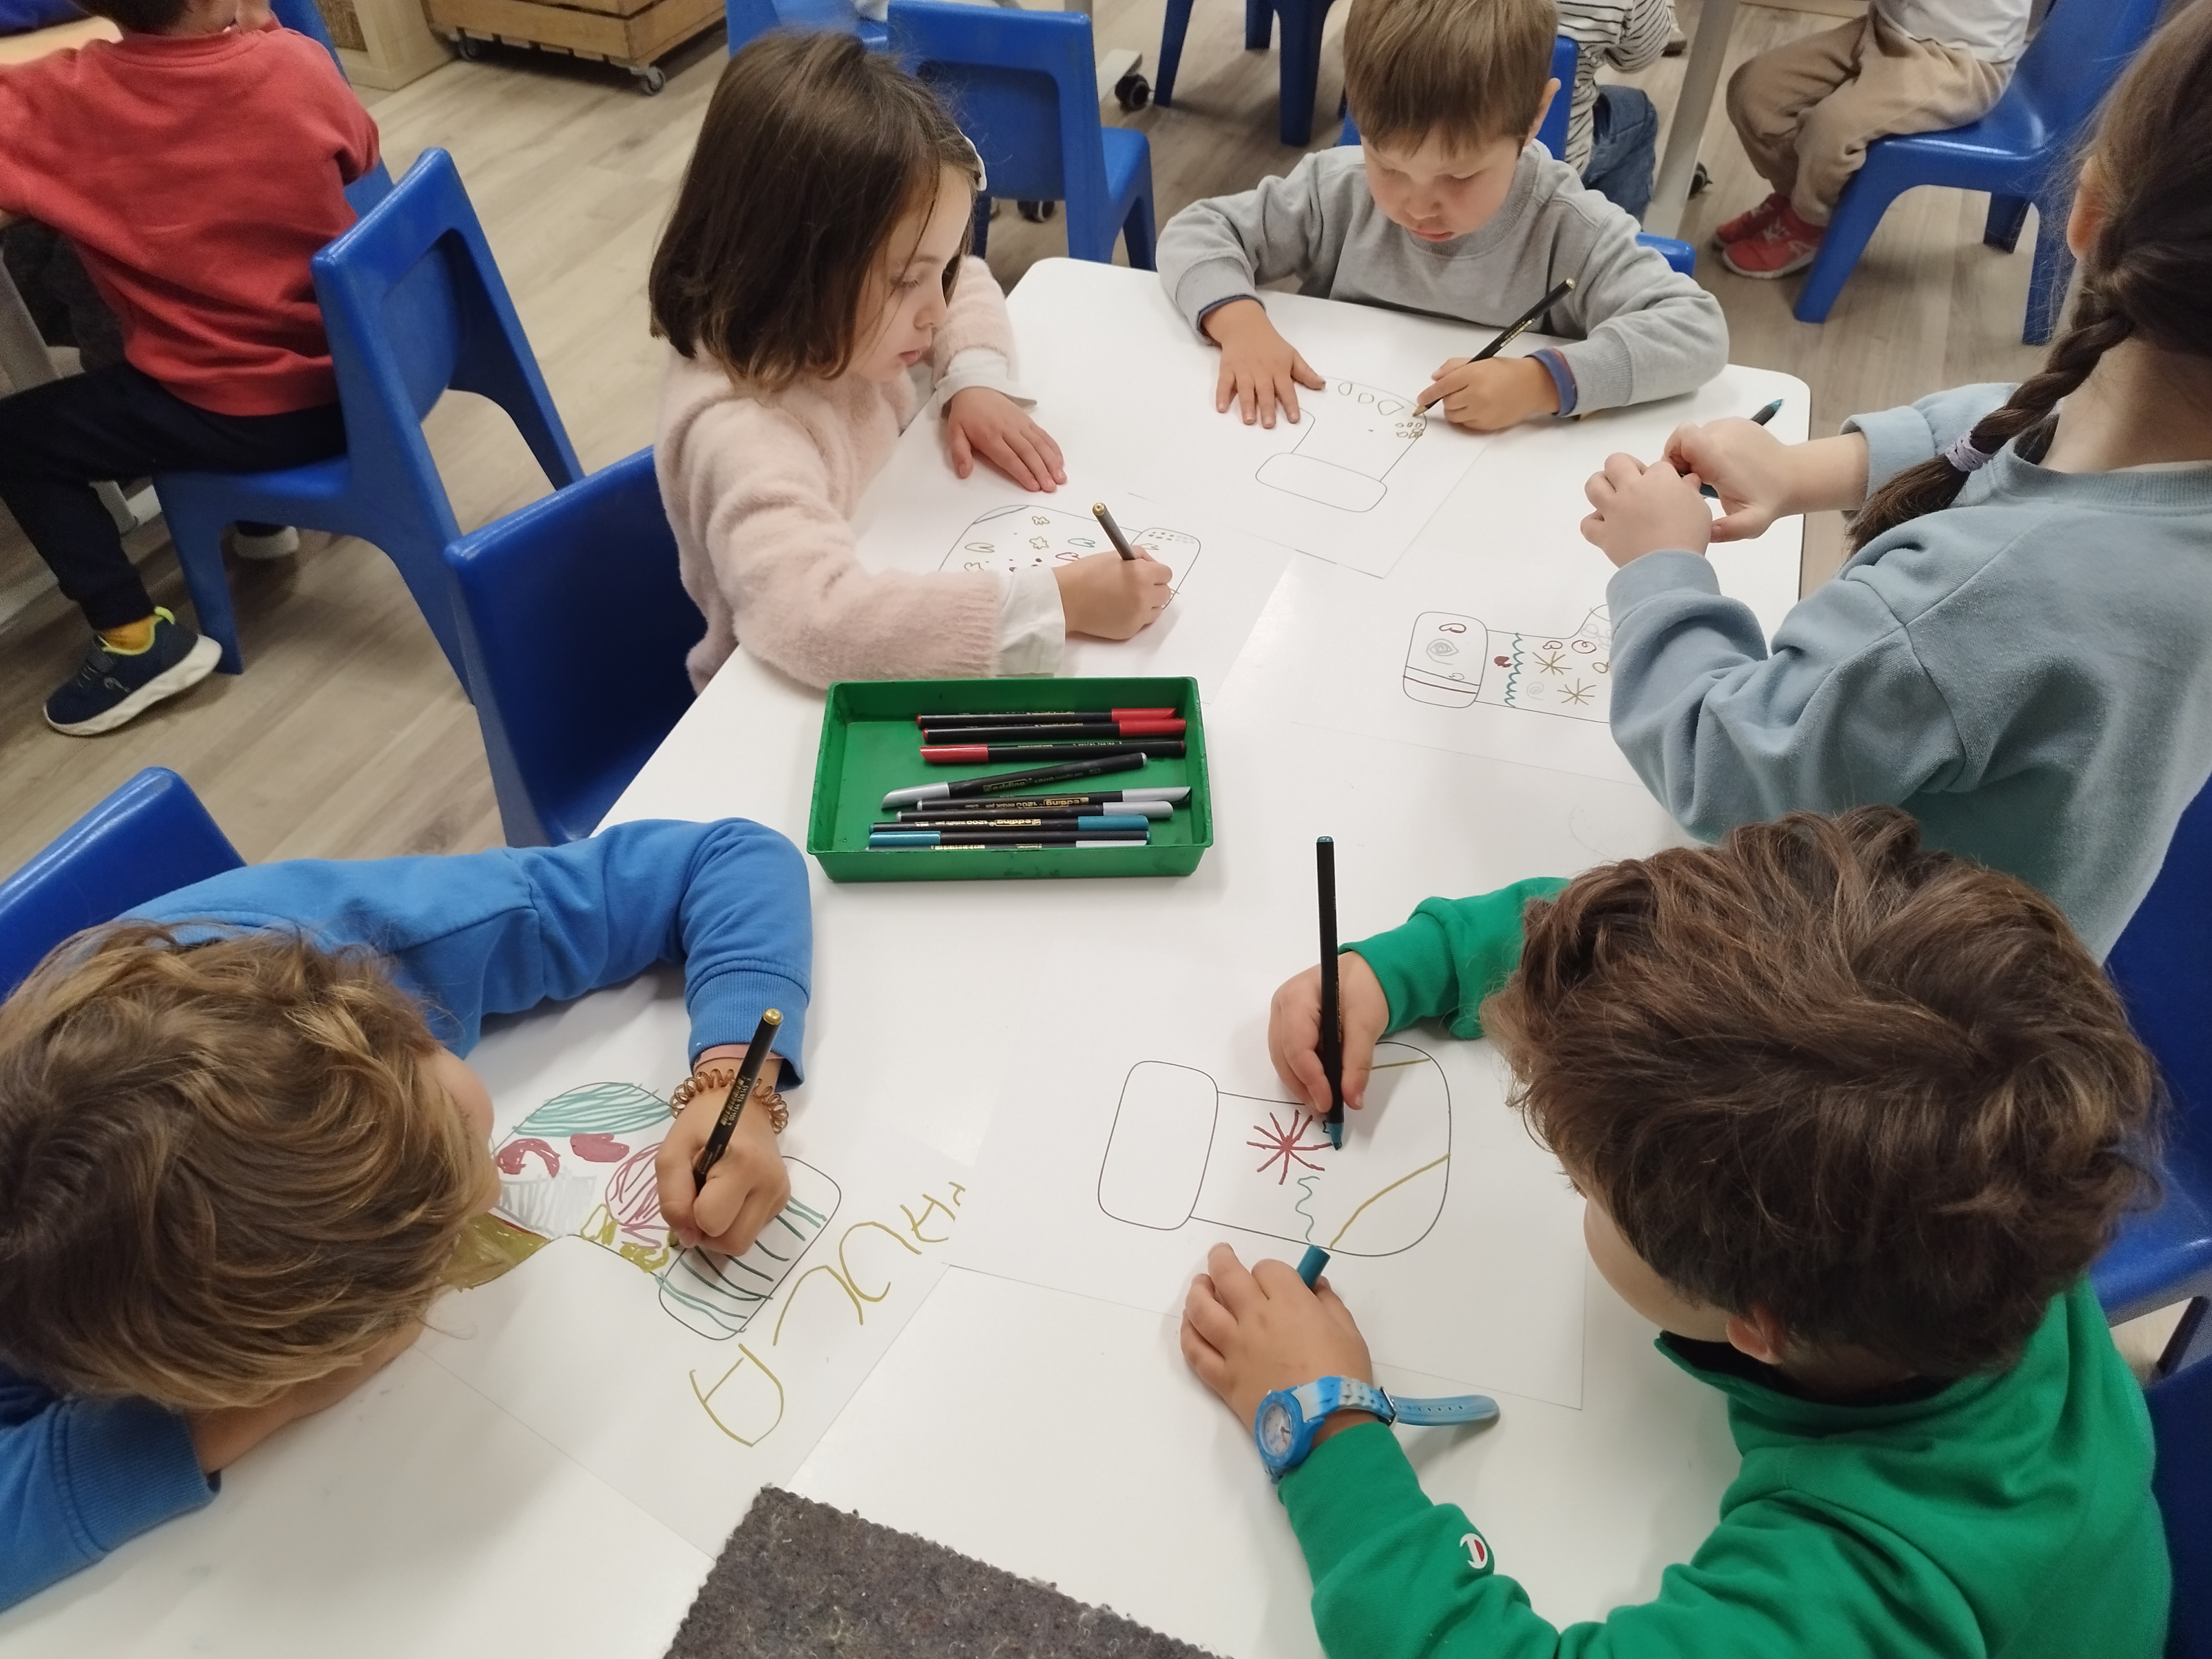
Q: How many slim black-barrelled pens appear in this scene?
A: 14